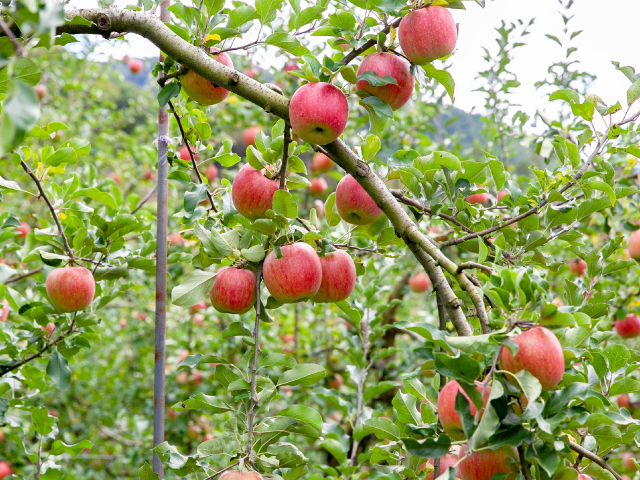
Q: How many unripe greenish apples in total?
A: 0